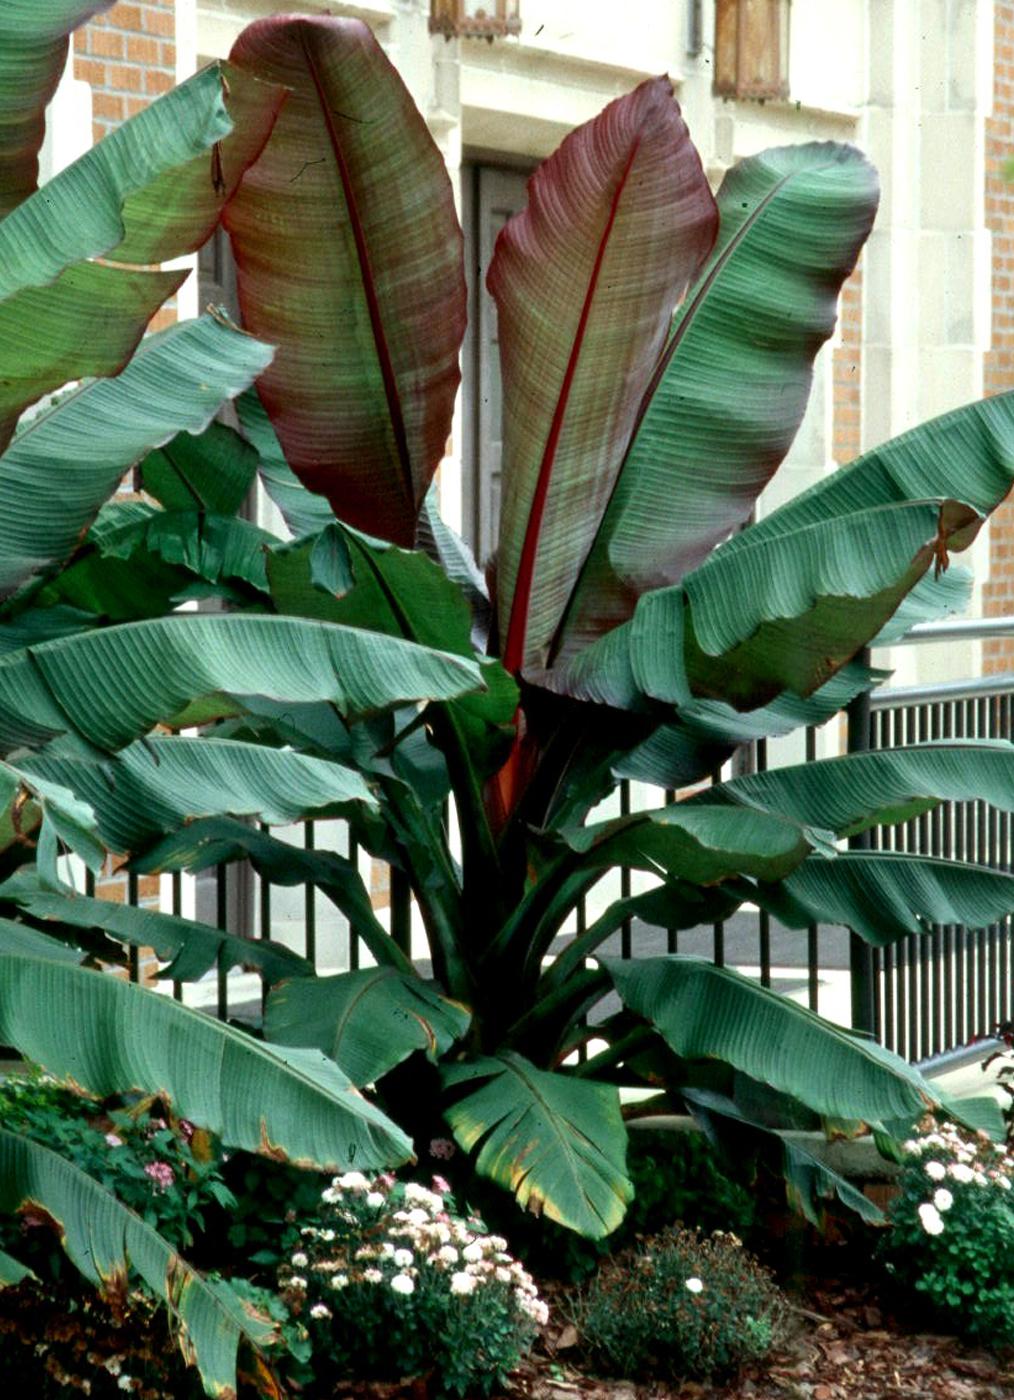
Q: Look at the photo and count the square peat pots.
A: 0